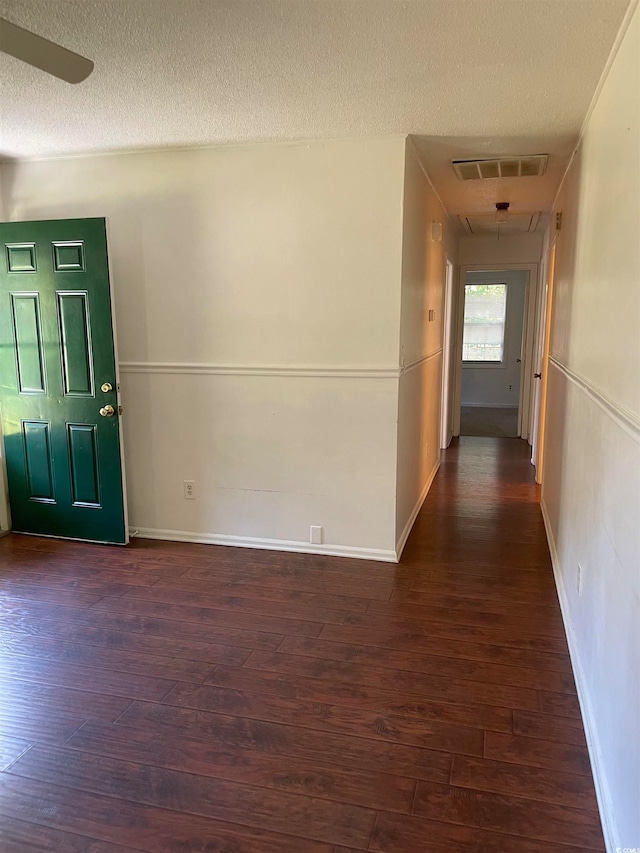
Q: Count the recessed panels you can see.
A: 6